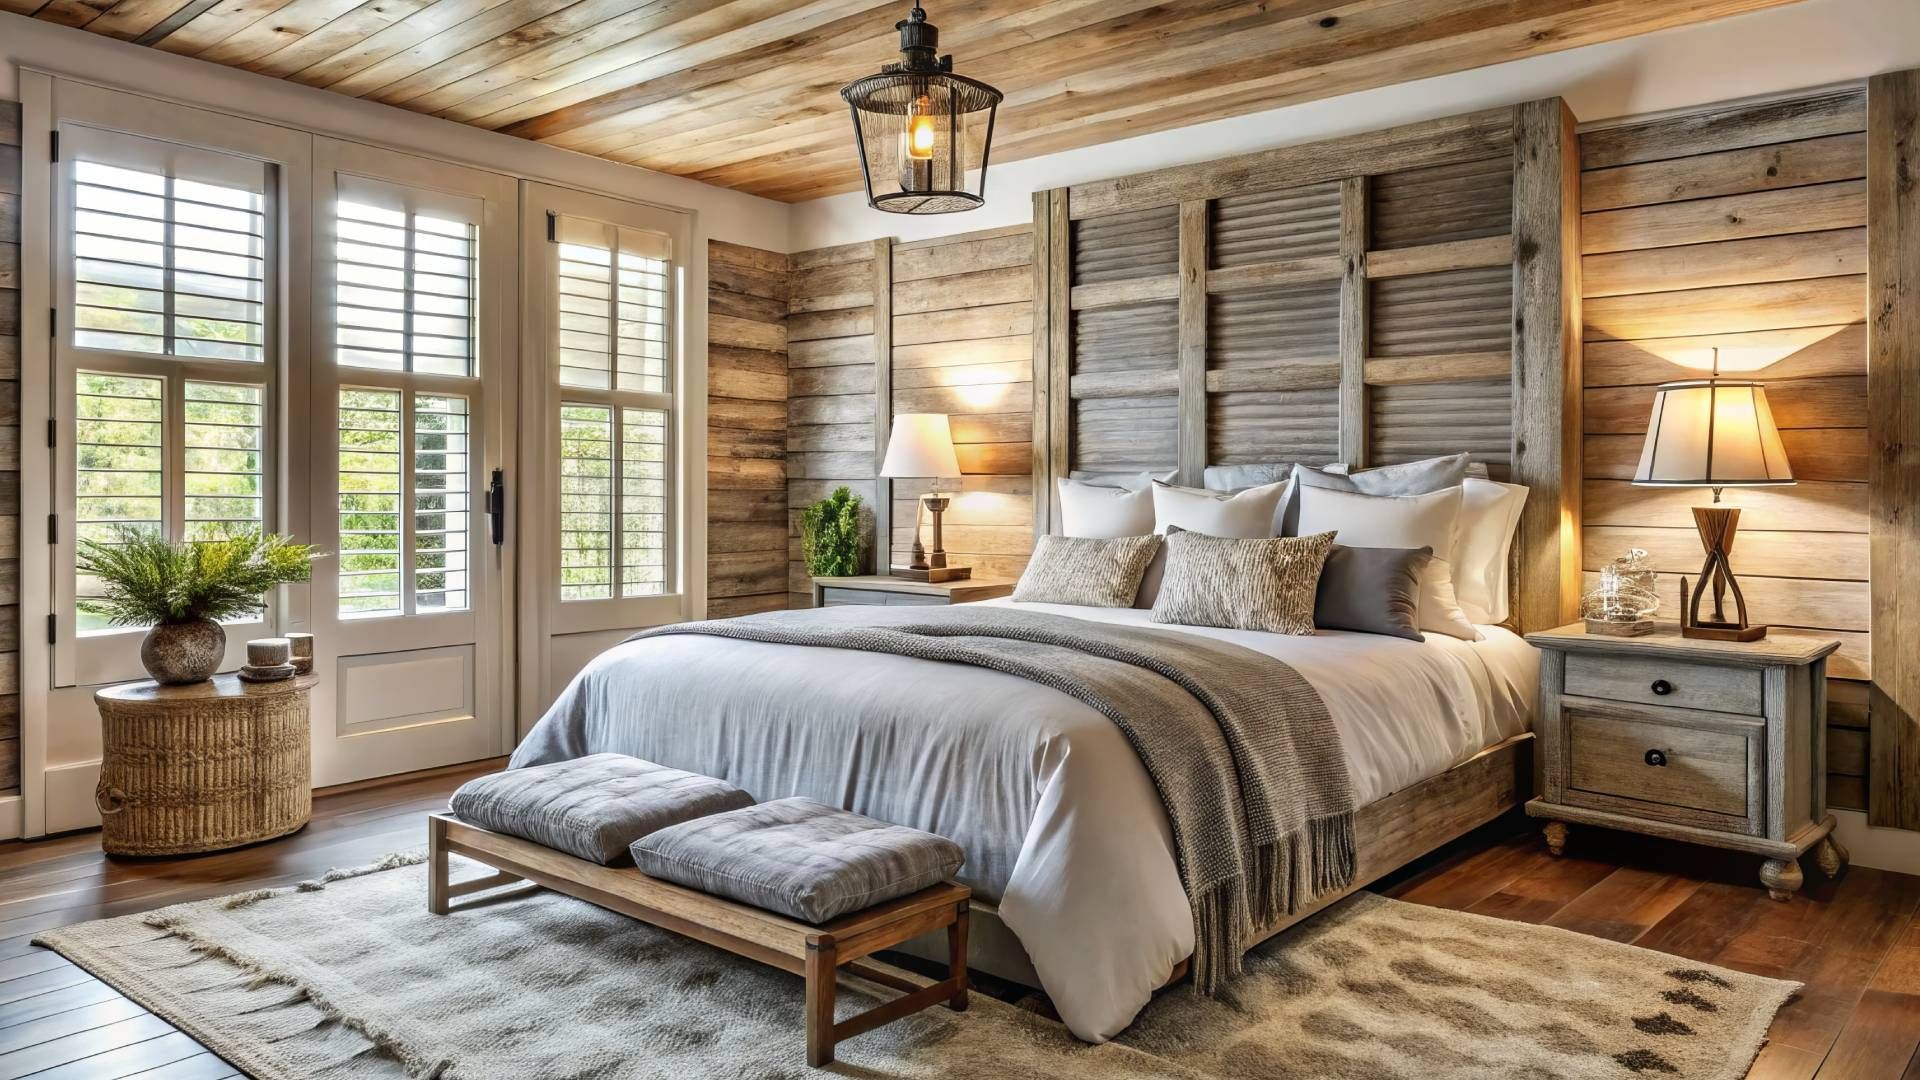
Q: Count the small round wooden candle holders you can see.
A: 2